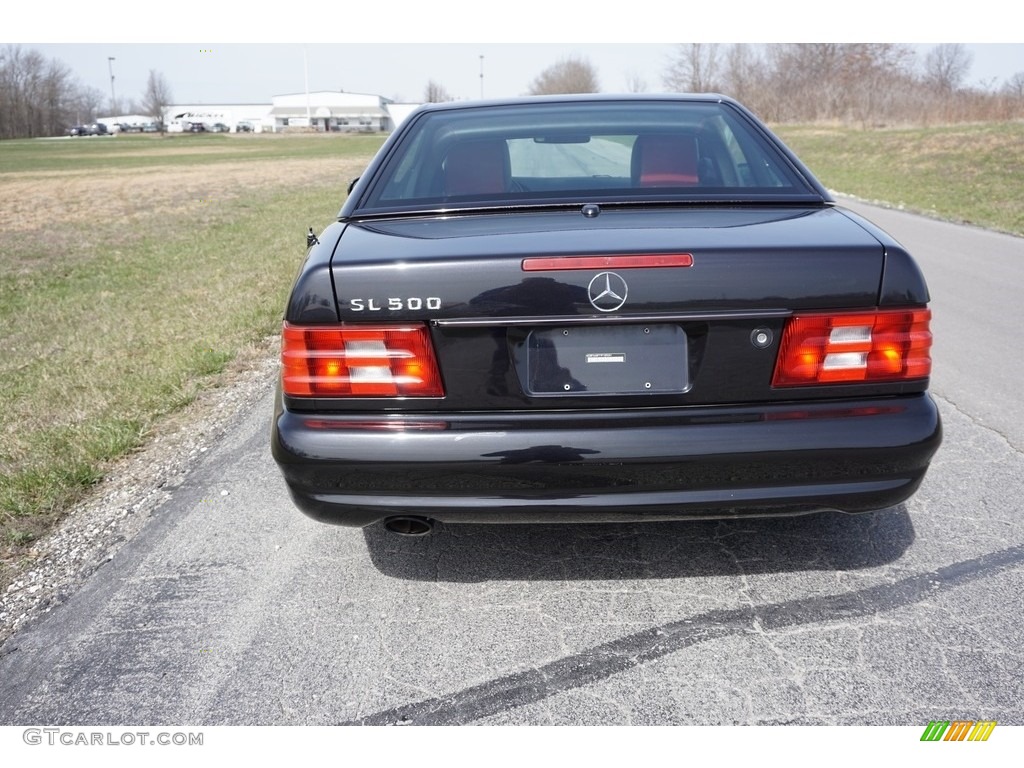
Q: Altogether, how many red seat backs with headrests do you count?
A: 2